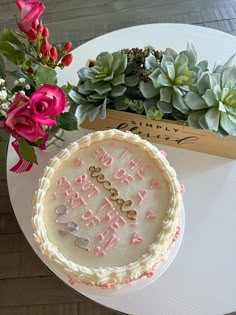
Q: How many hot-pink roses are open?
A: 2